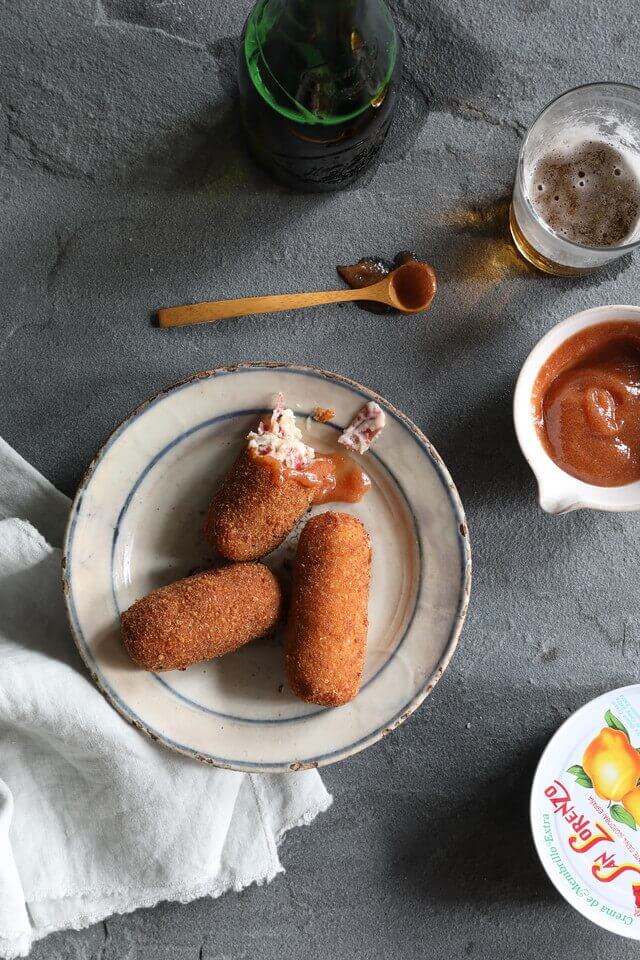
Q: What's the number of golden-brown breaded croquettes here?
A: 3